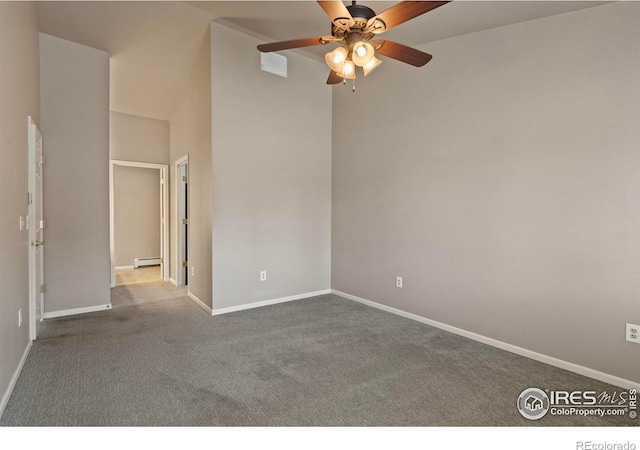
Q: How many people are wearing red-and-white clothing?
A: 0